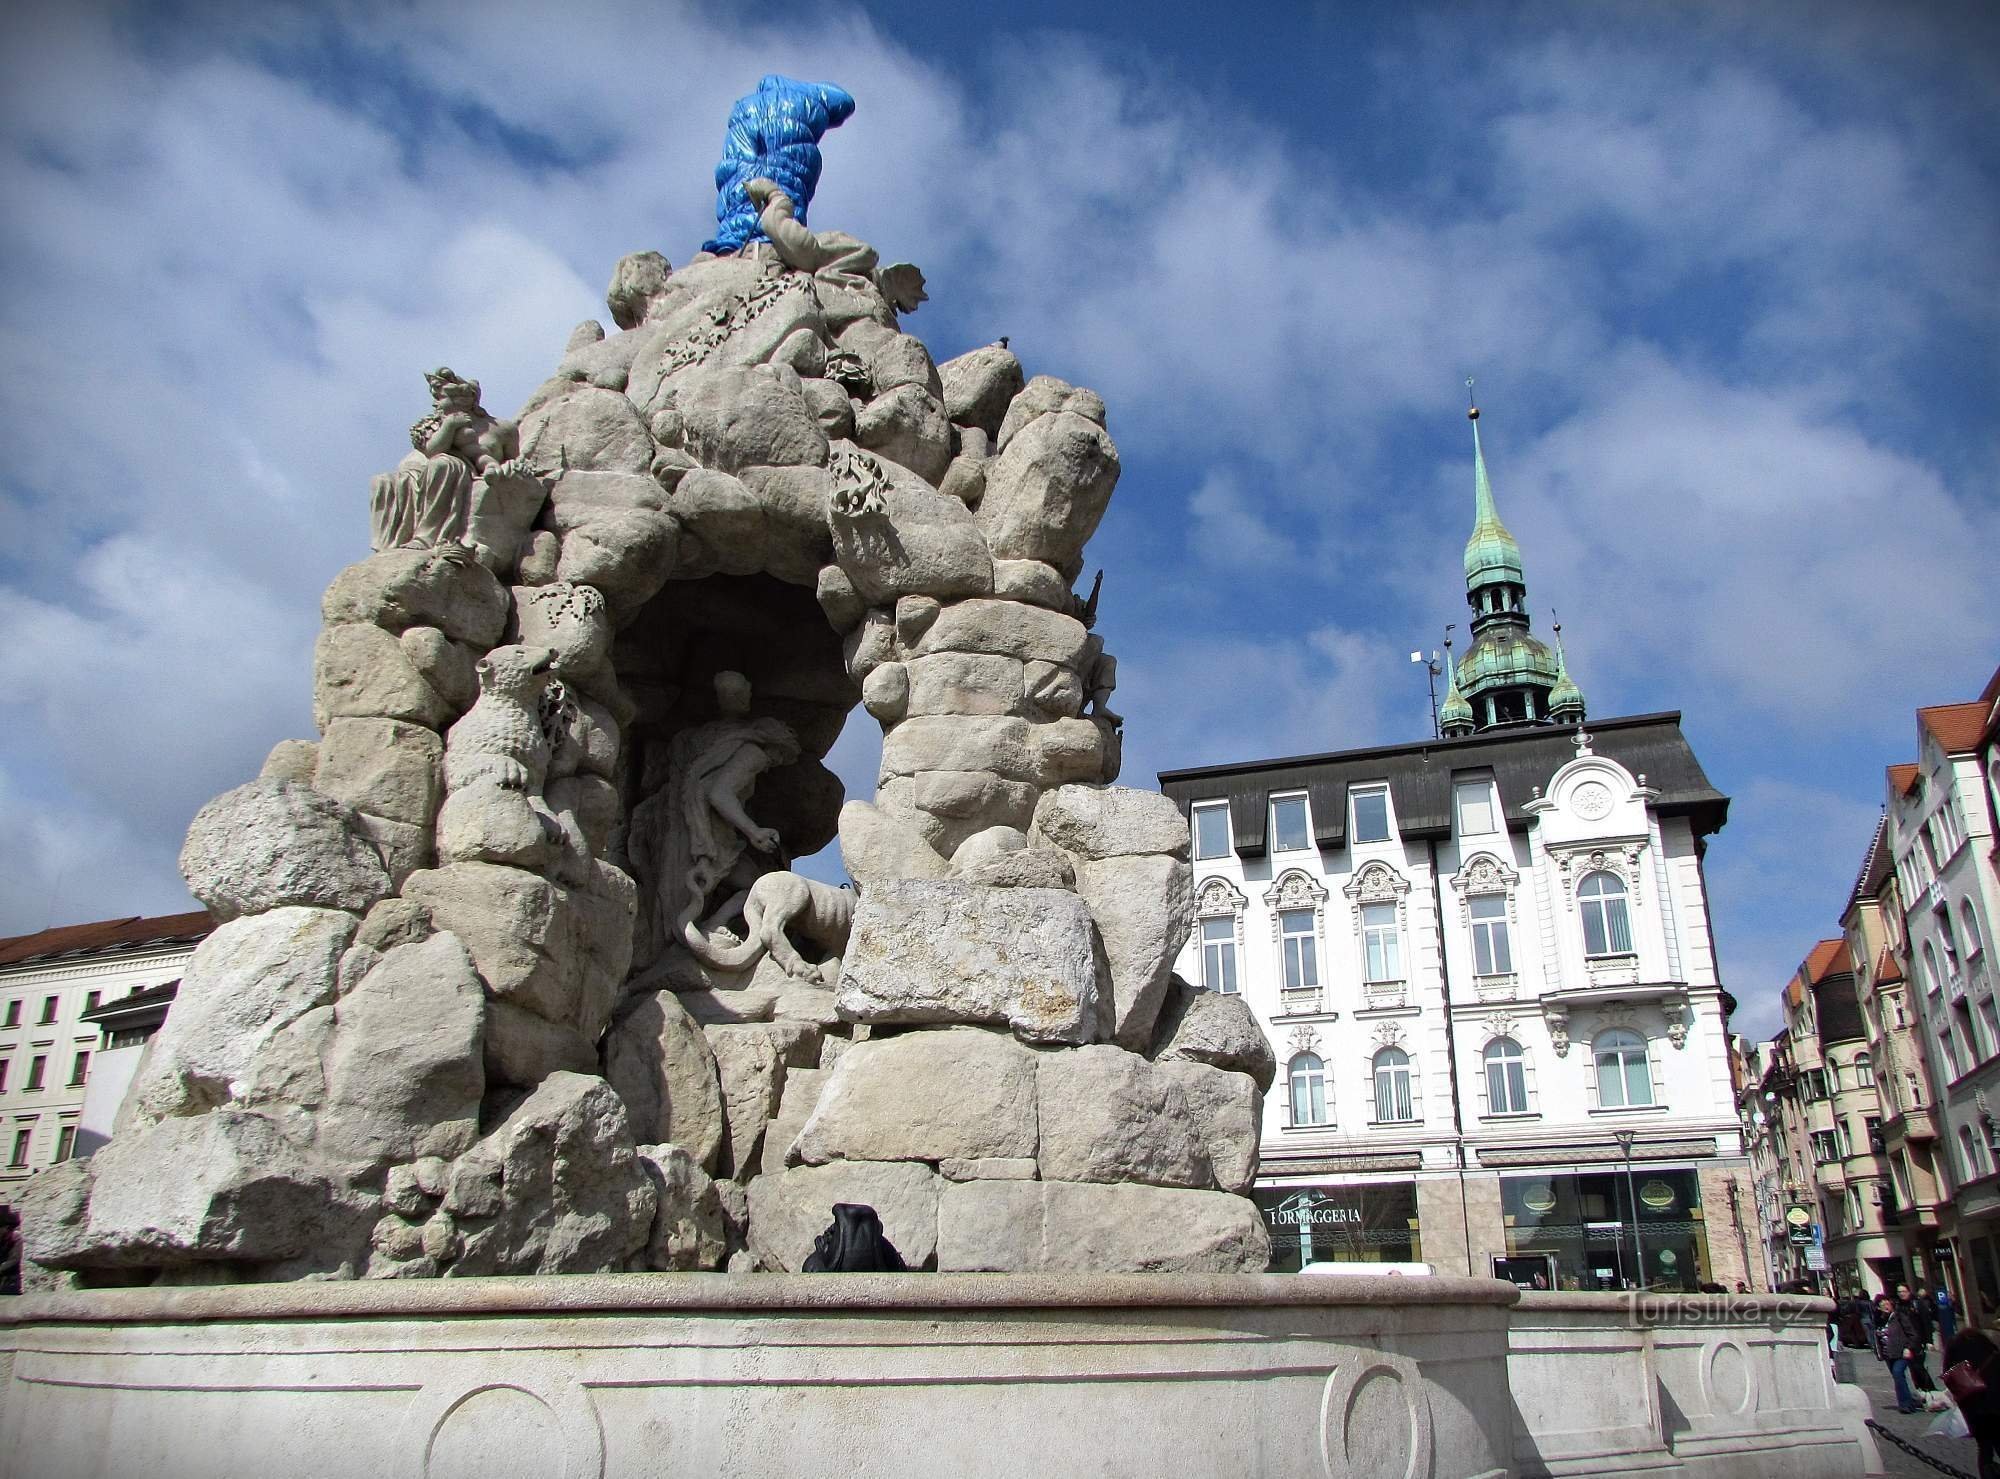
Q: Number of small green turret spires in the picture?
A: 2